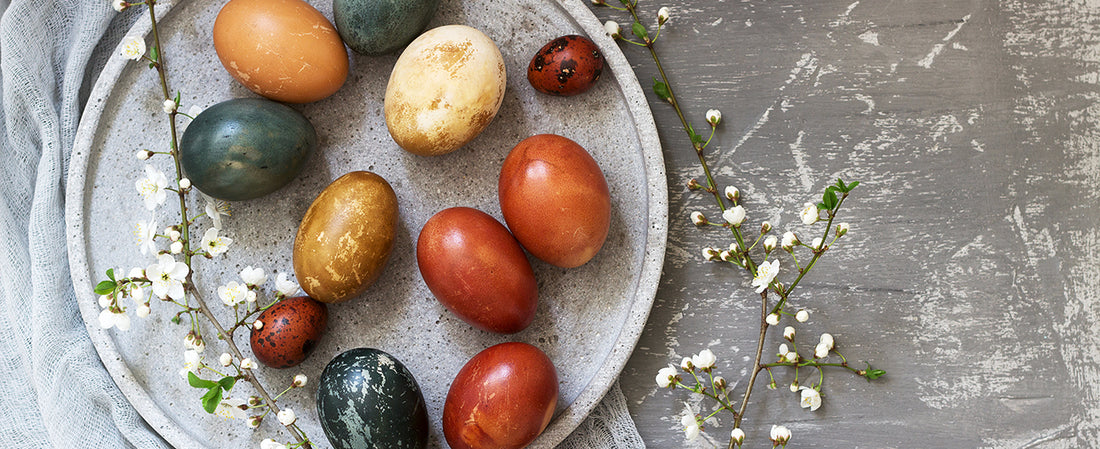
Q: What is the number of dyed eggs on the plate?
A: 11